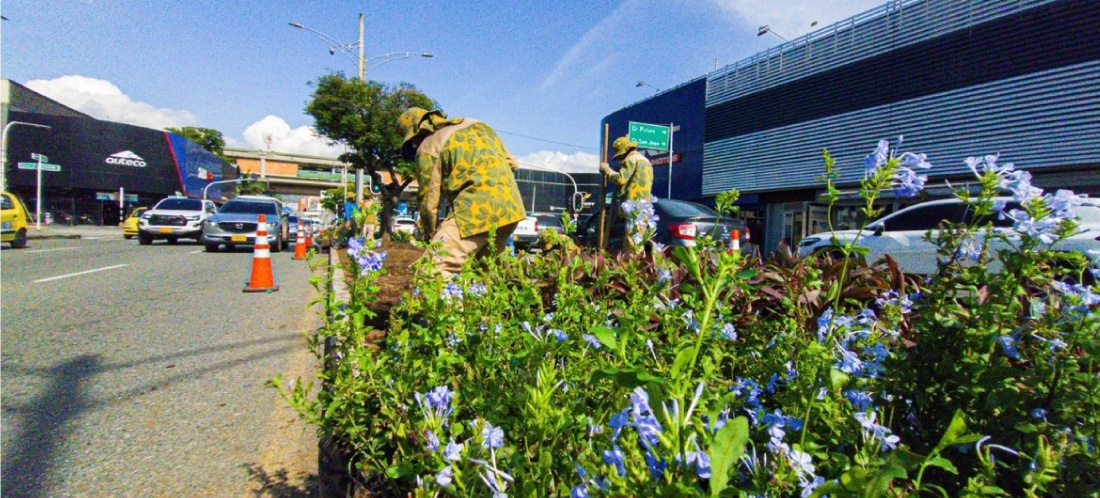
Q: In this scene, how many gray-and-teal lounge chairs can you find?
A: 0